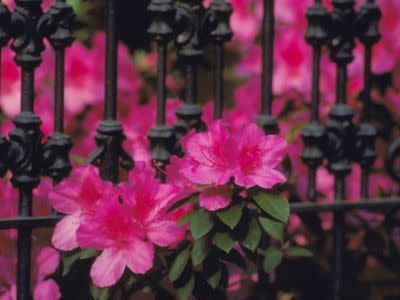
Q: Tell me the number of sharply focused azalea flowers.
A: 5